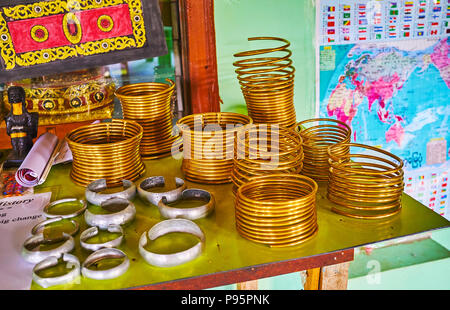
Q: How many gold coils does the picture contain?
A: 8